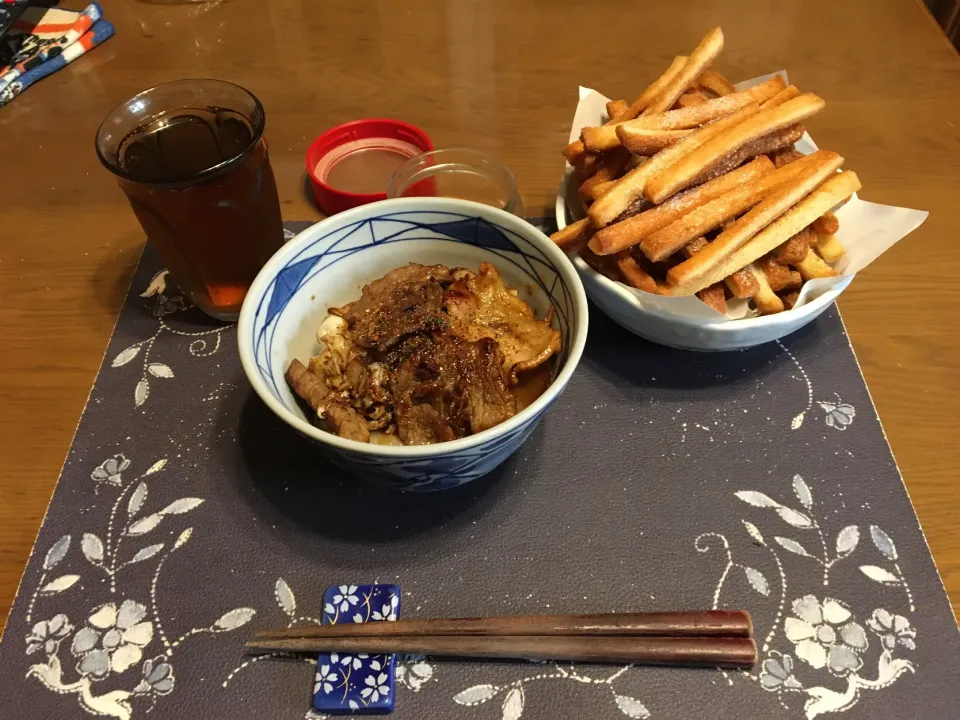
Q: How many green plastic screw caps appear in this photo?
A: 0